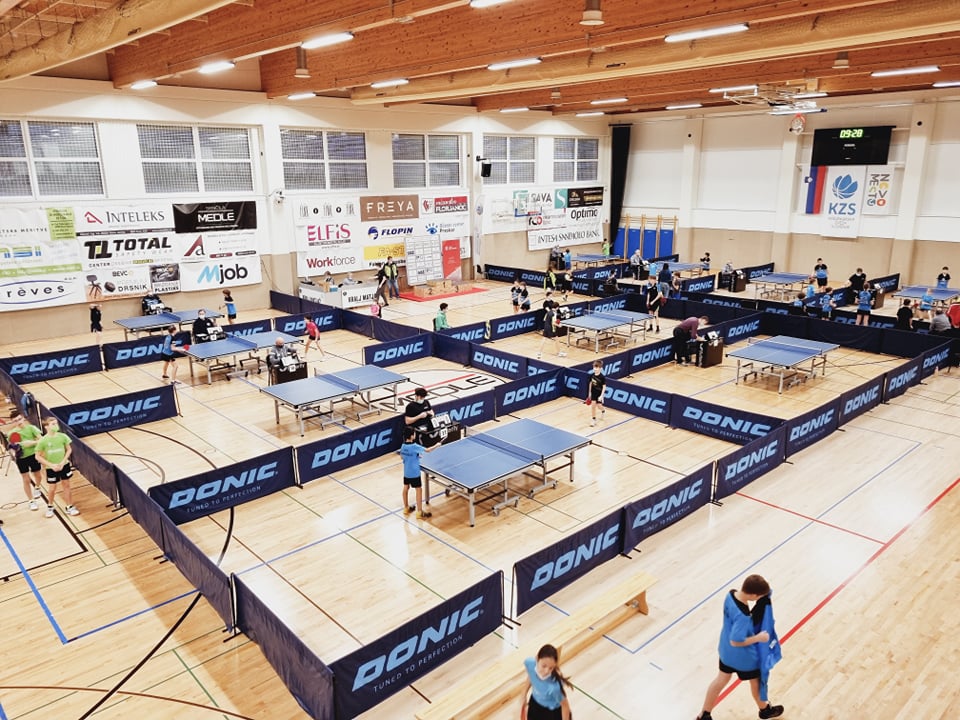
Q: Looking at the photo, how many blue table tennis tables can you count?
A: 10